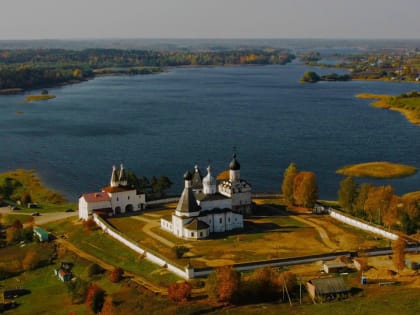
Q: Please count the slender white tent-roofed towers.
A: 2